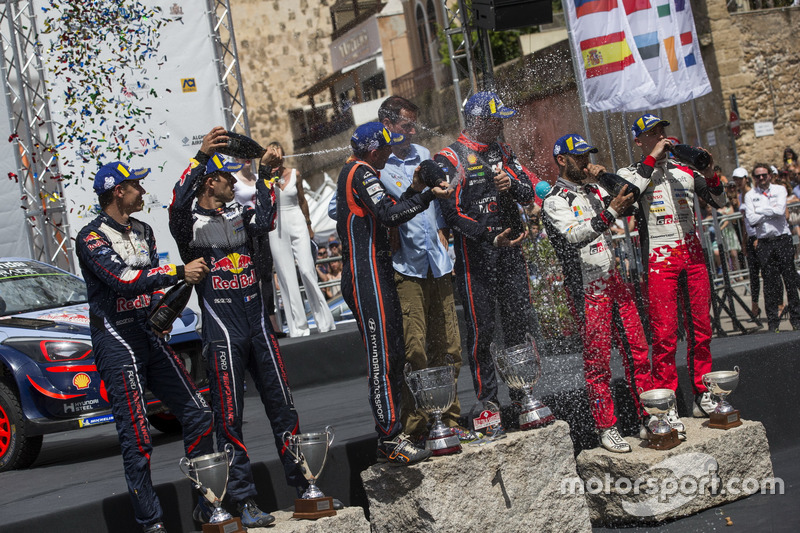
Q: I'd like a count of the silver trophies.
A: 6